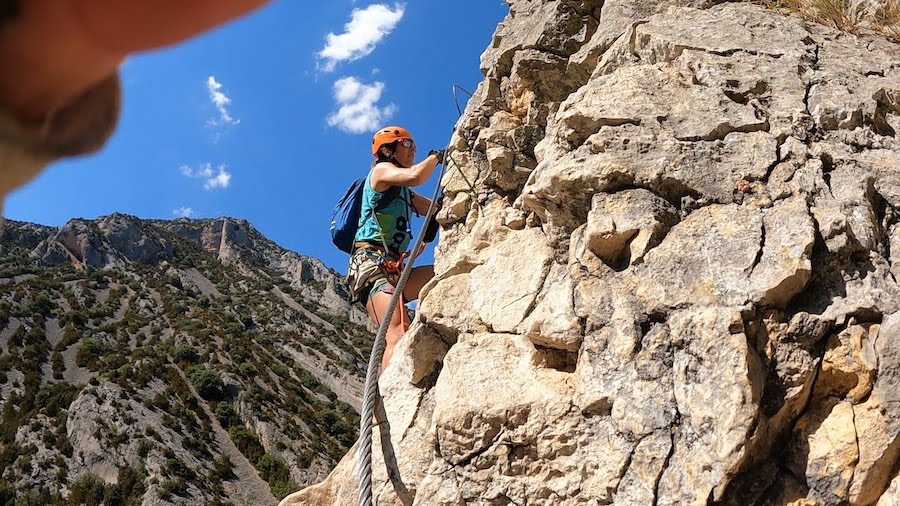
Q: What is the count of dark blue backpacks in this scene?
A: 1